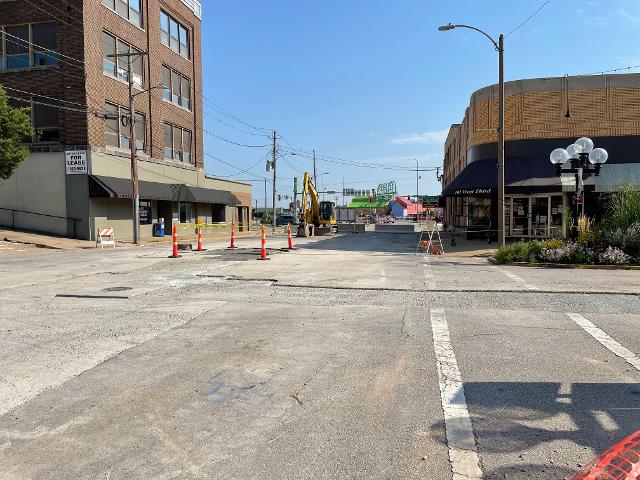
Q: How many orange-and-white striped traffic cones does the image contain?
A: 5